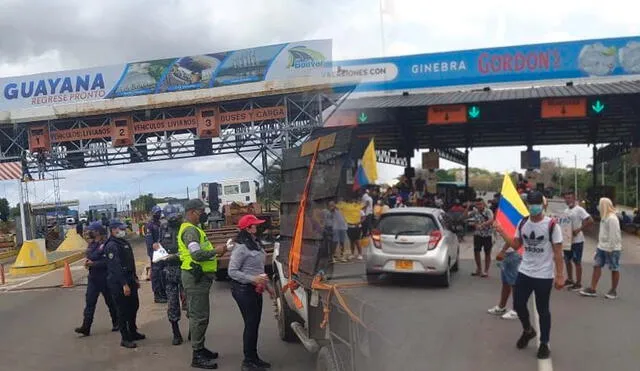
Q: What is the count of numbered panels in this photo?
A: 3